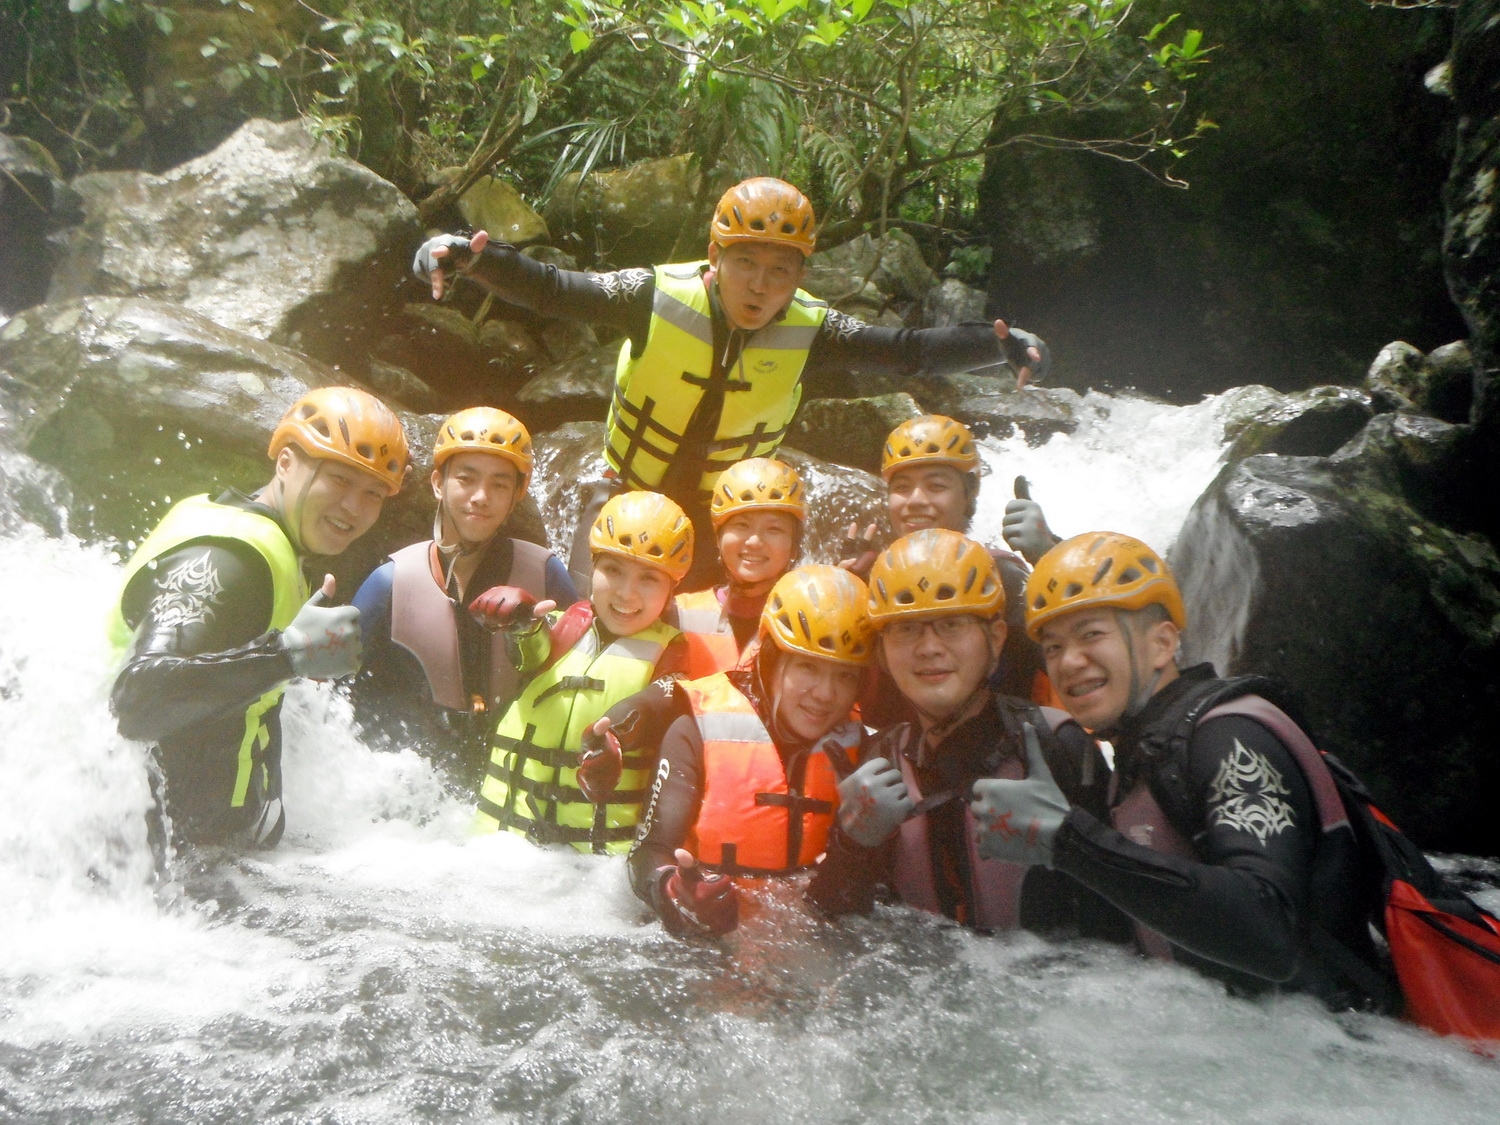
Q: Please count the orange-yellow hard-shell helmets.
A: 9